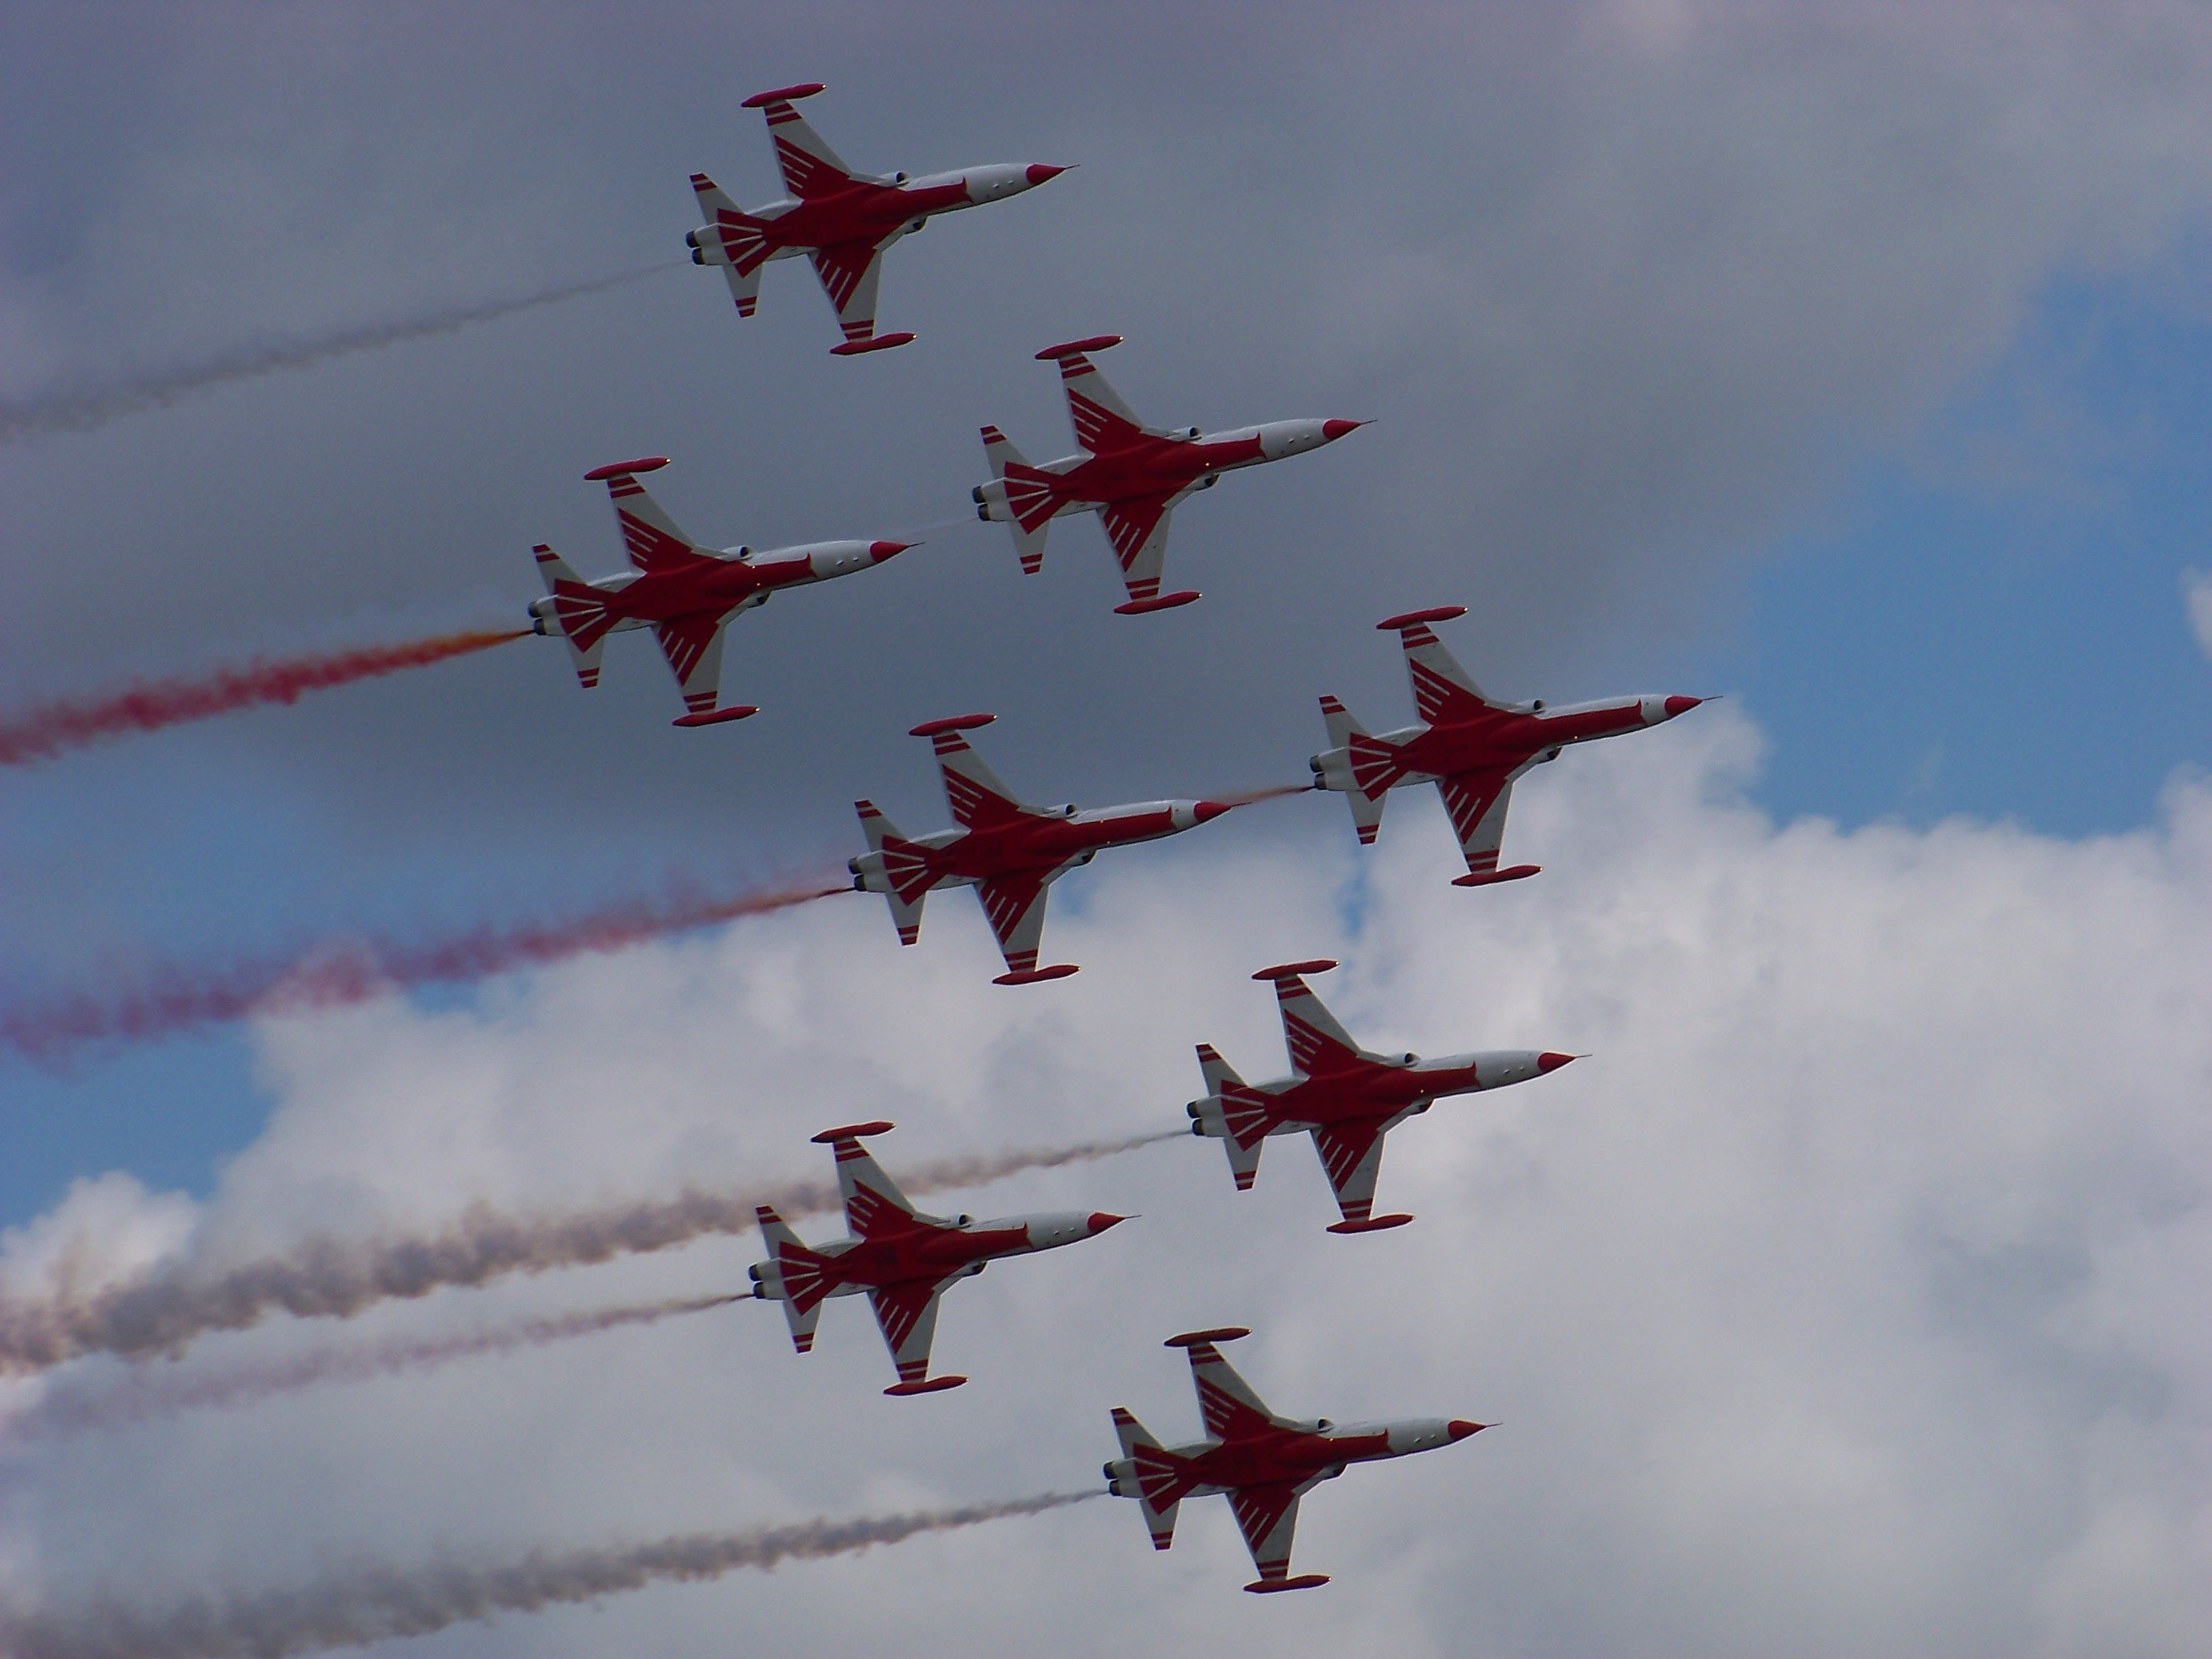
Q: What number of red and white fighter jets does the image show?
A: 8